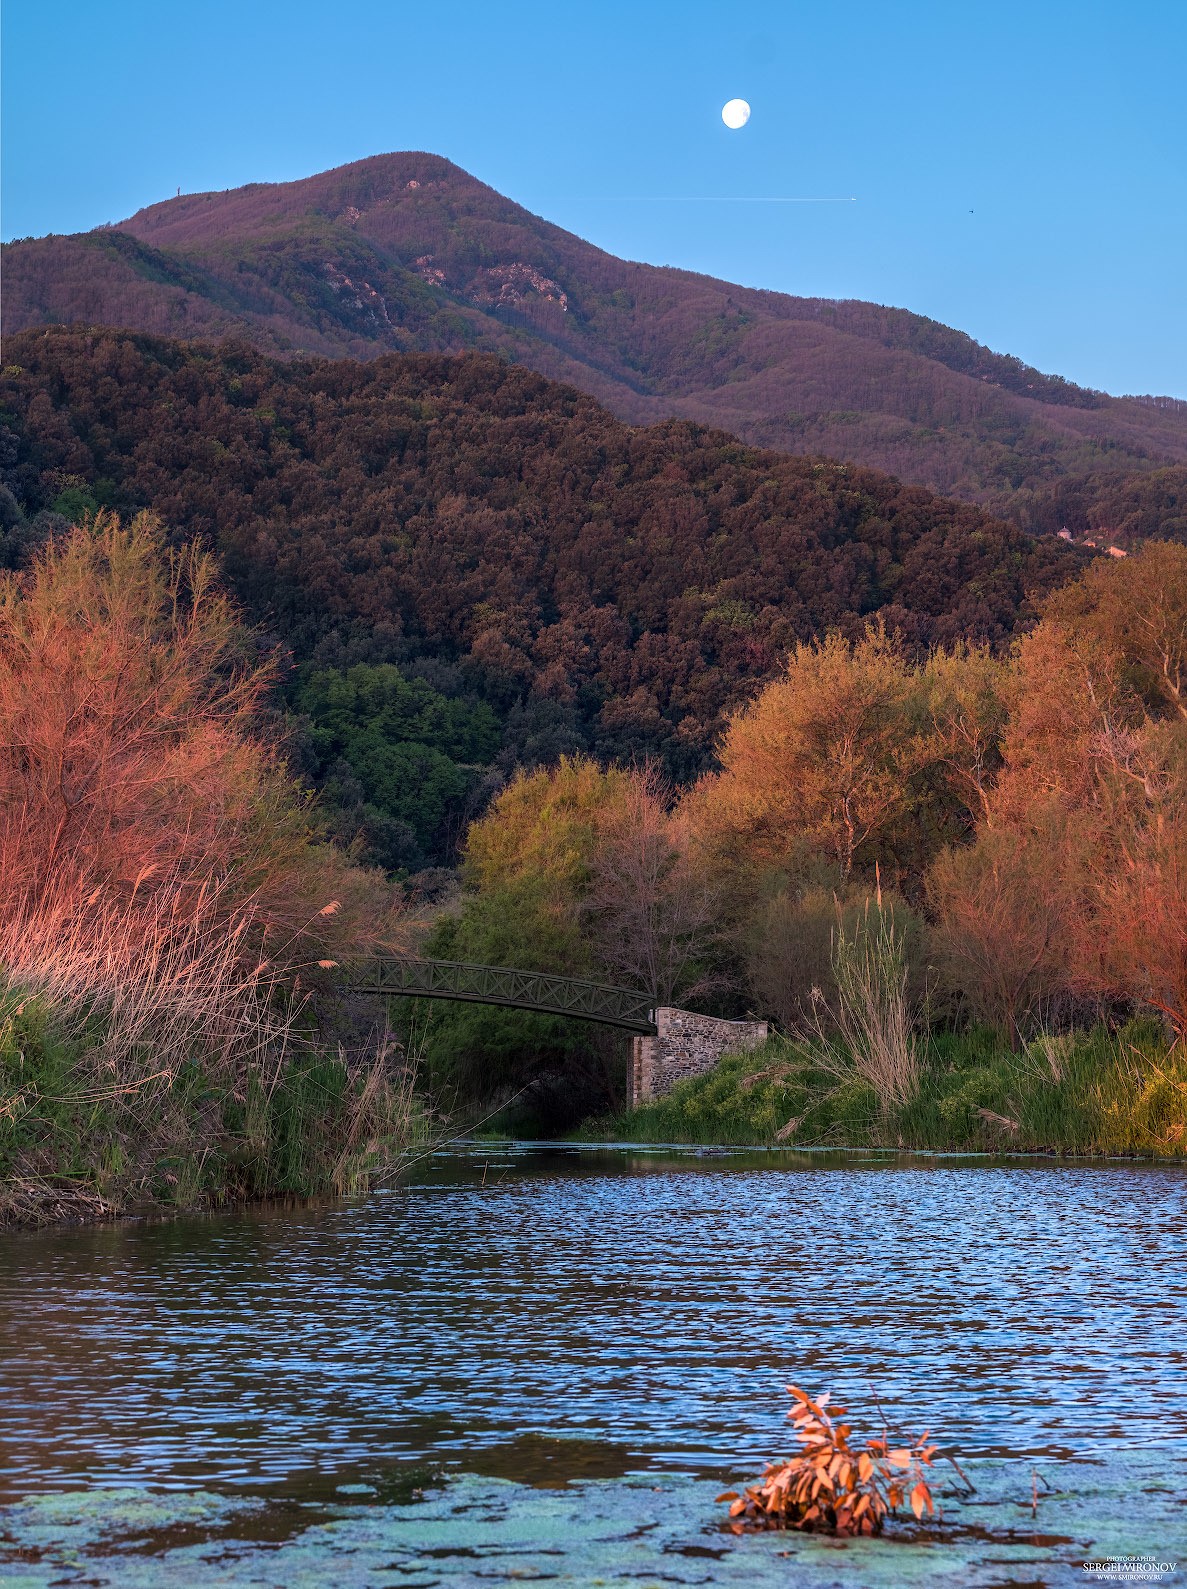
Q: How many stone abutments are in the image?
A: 1